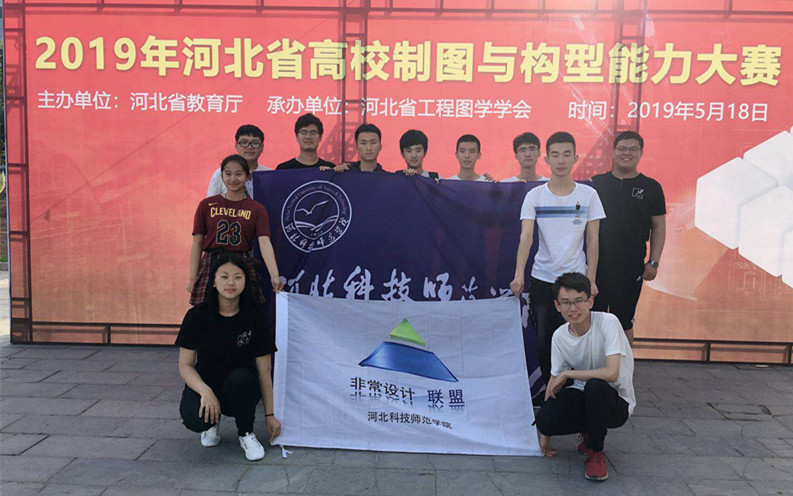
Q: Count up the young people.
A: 11